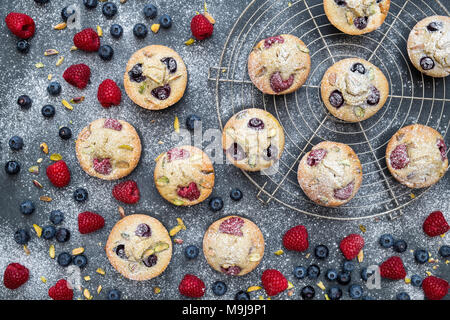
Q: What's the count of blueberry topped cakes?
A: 6